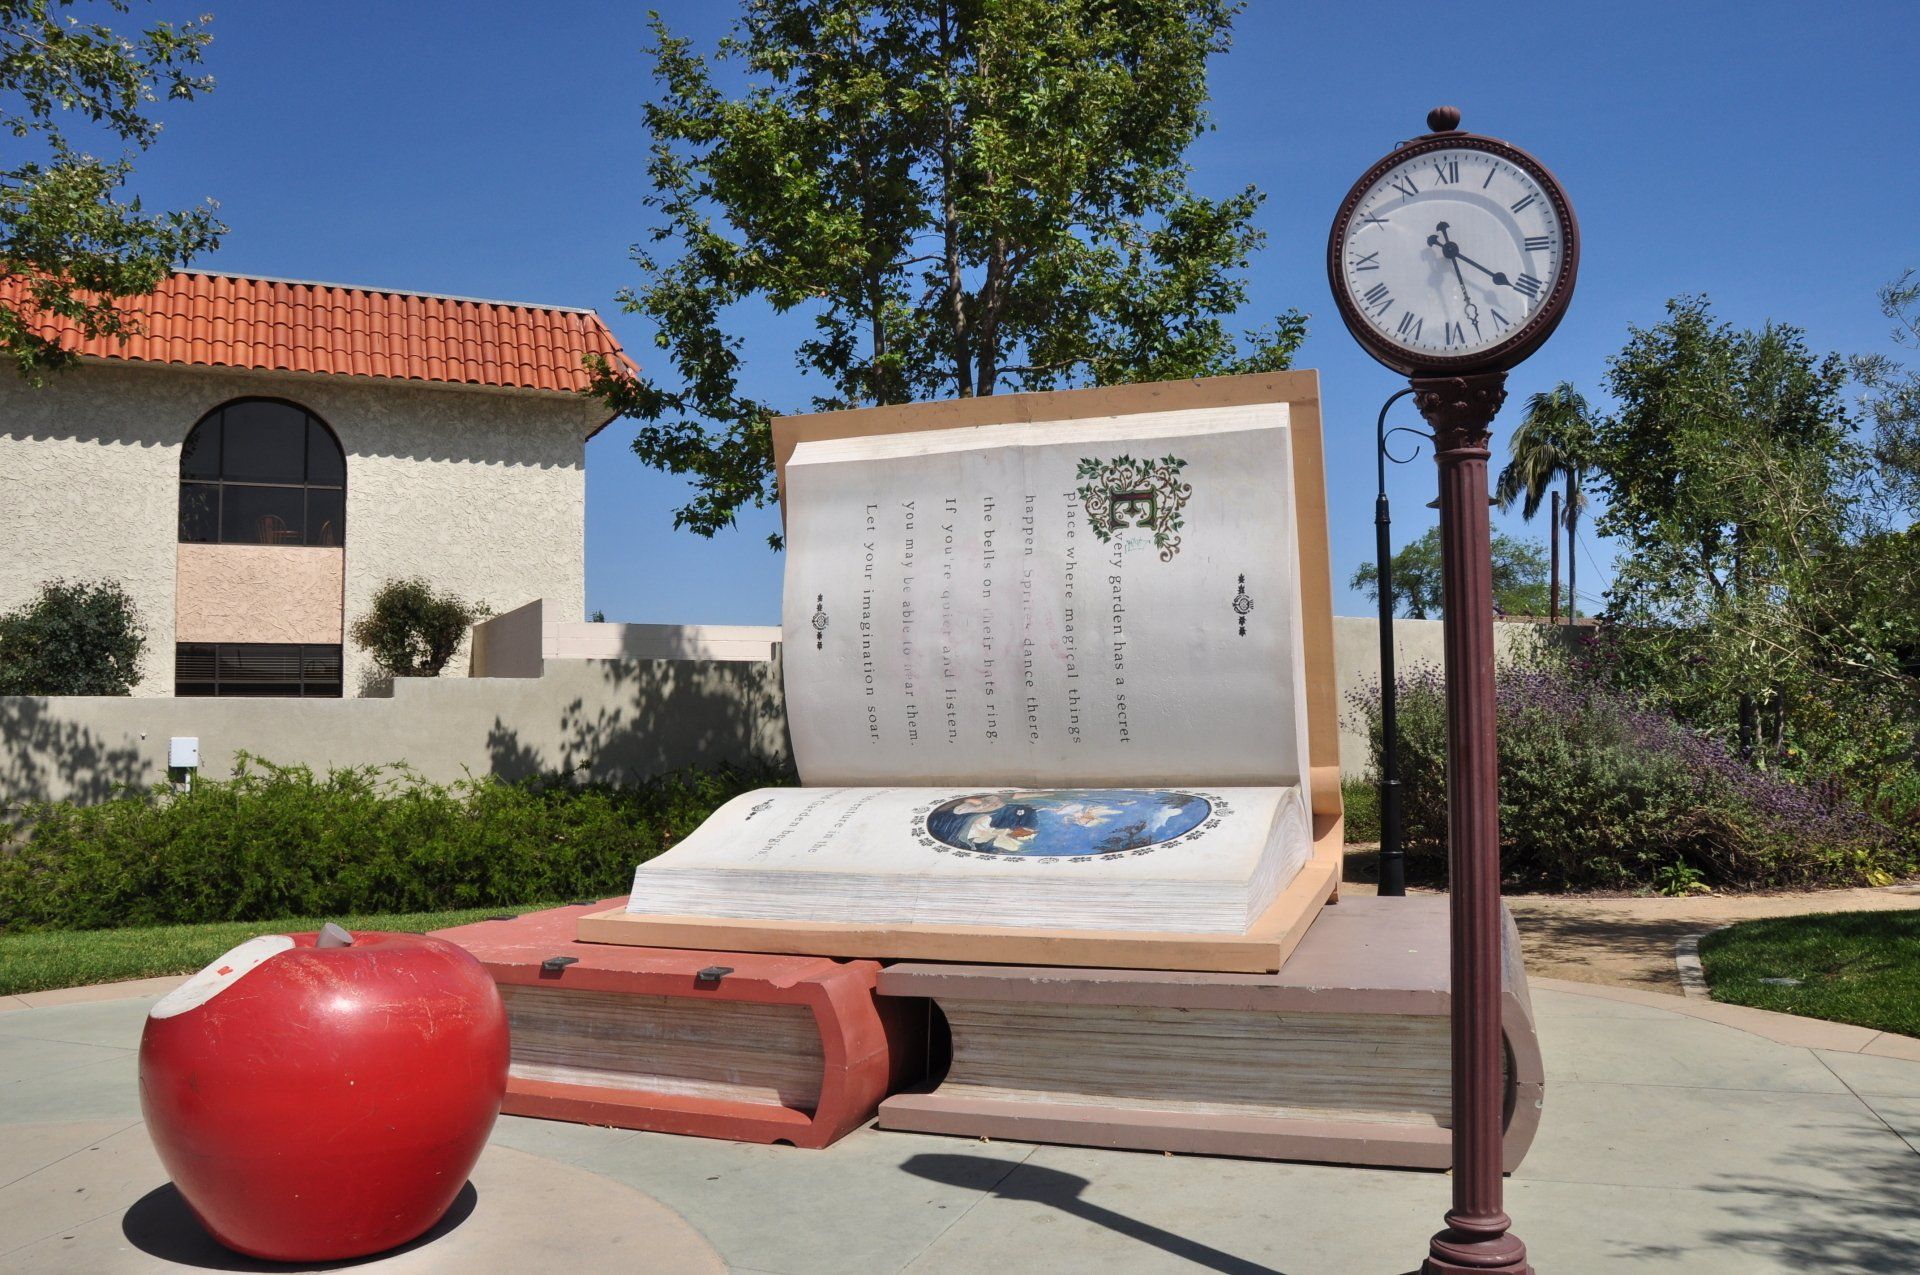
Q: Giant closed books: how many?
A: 2